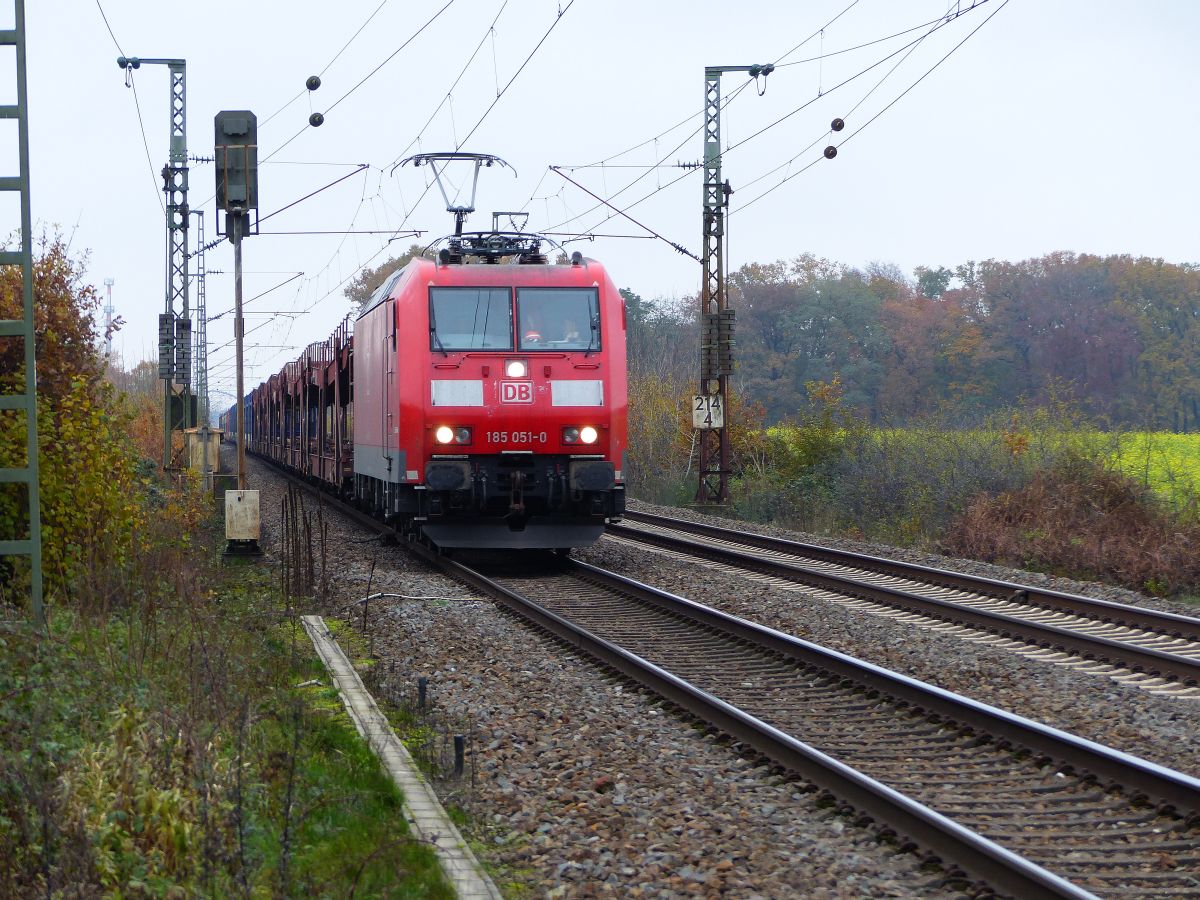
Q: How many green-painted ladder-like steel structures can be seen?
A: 1